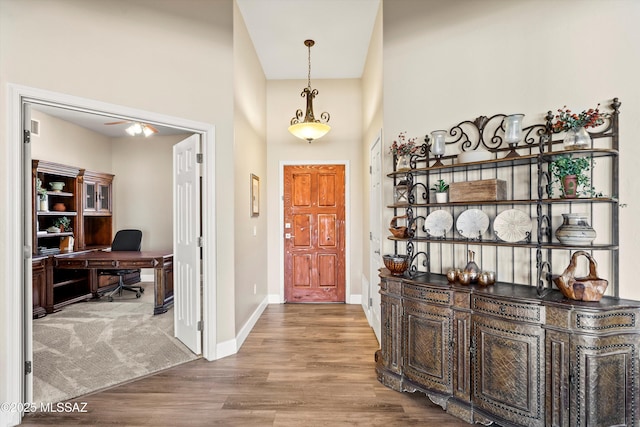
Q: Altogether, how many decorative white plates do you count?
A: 3